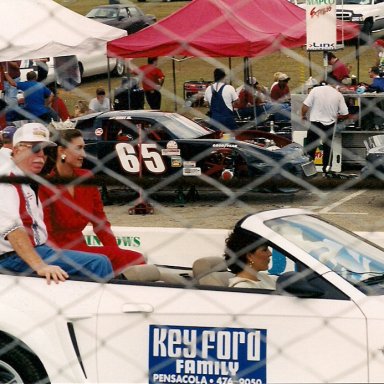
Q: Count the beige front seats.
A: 2